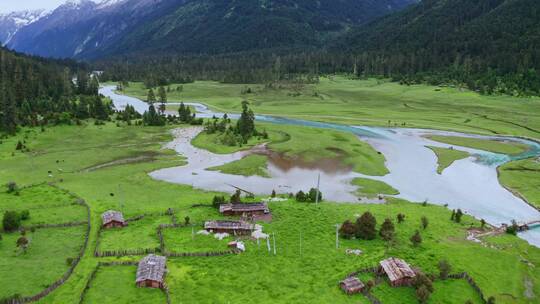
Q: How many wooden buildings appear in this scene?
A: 6